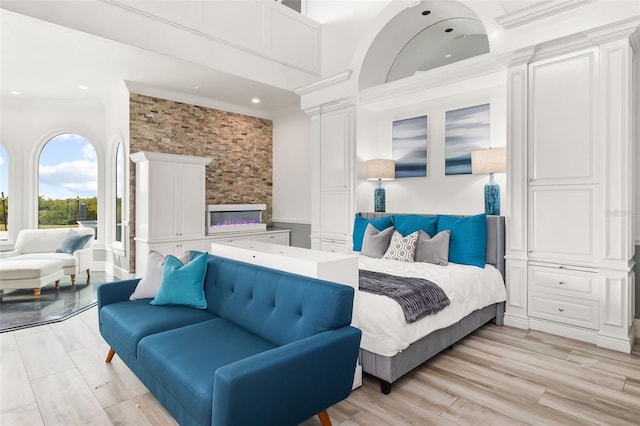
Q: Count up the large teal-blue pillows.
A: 3